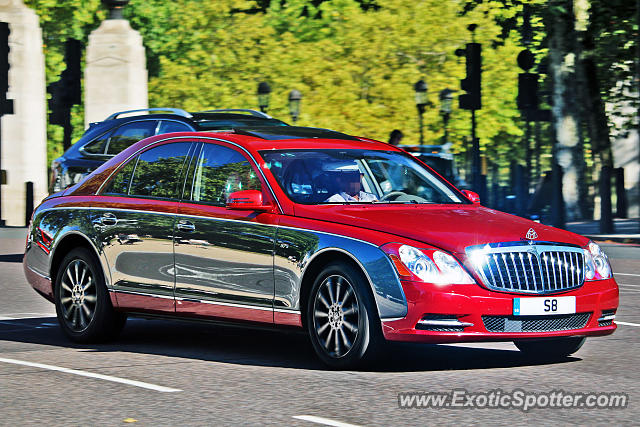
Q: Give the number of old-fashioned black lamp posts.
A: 4